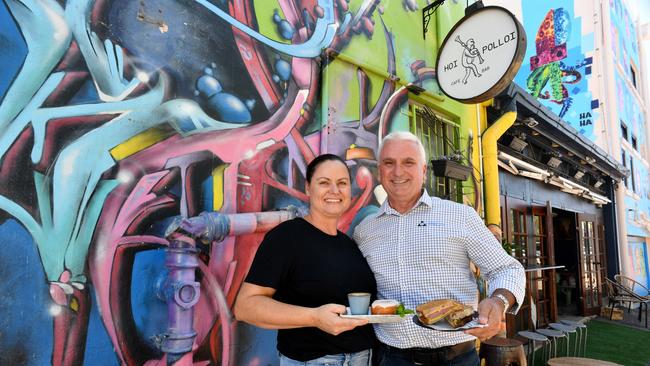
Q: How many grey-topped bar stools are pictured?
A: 4